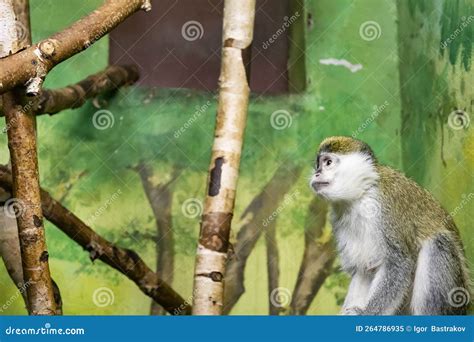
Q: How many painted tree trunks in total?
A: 4